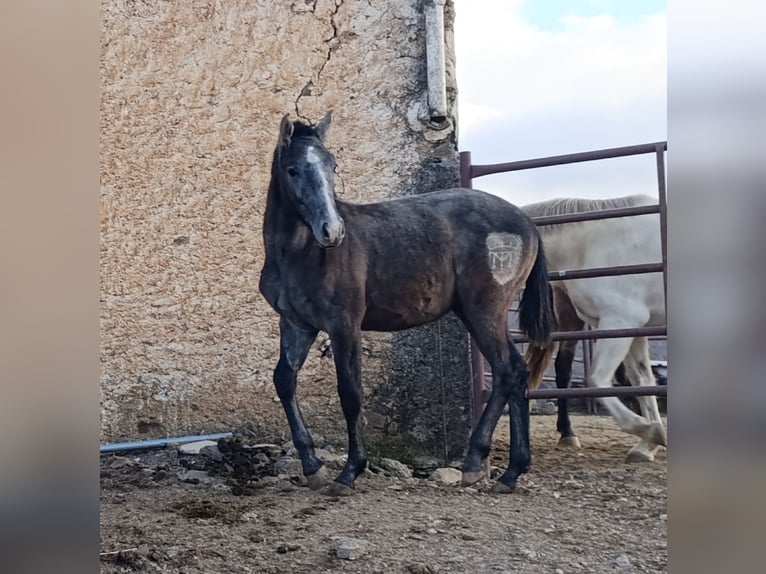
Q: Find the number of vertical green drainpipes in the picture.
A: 0